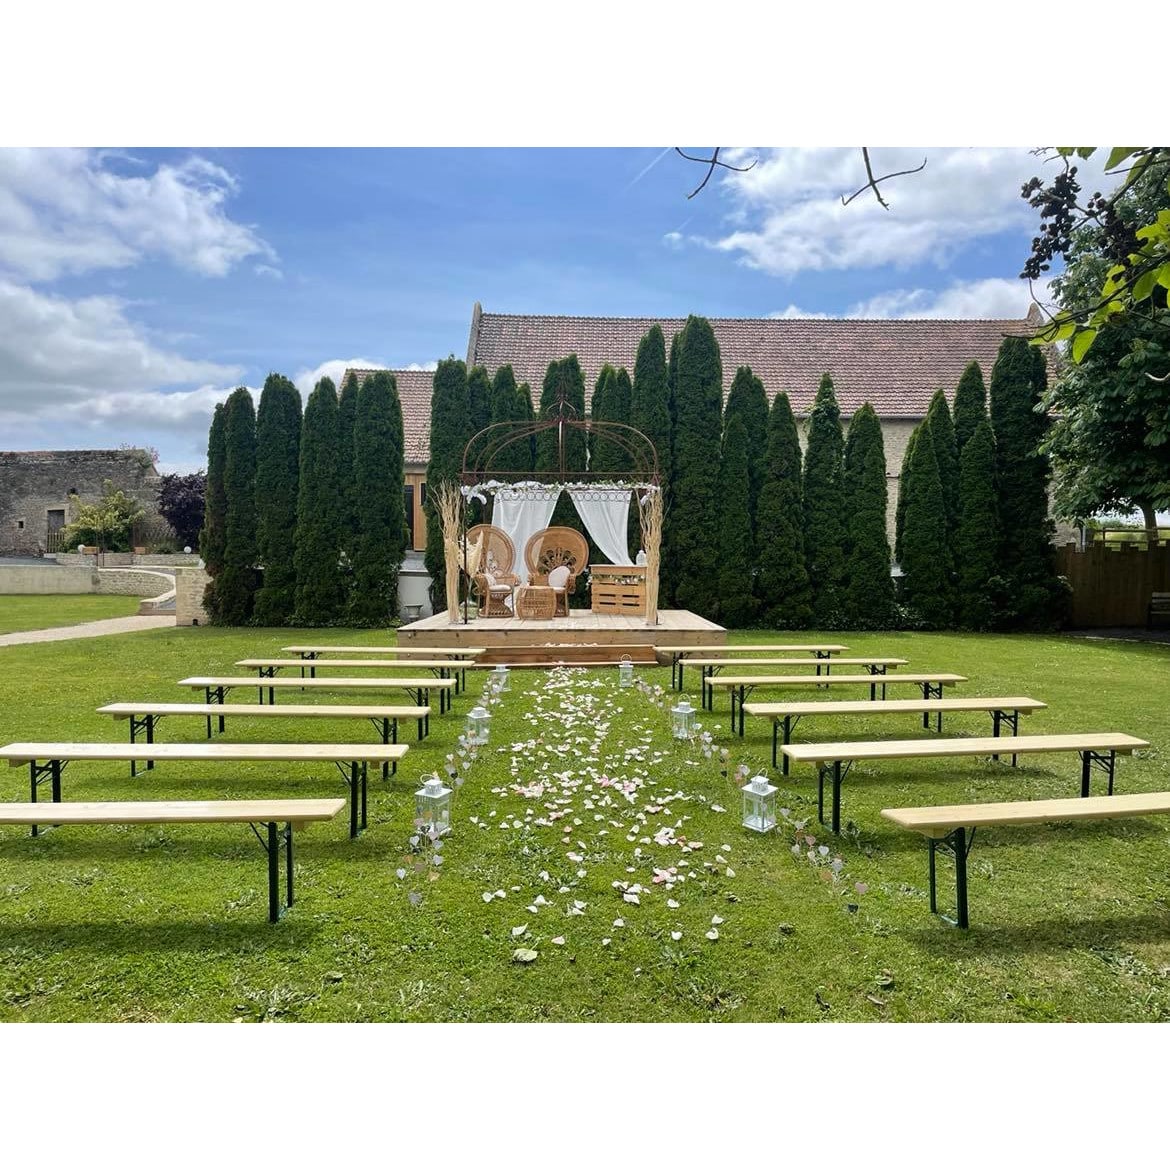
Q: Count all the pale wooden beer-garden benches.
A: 12